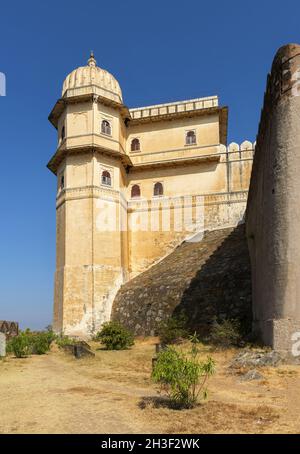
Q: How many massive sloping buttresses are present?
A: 1